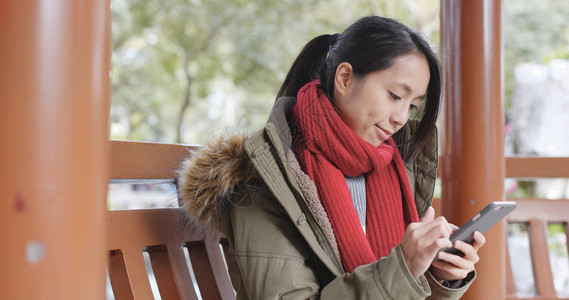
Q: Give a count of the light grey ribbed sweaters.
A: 1